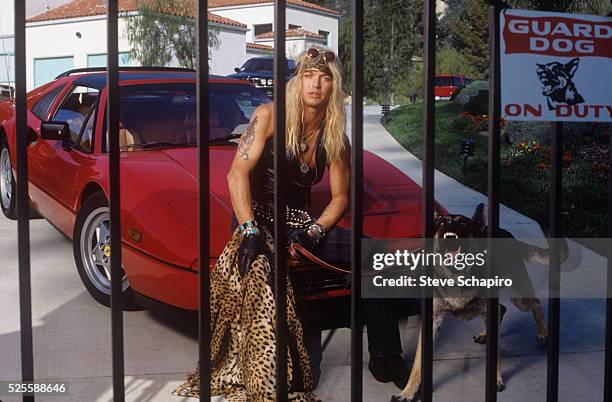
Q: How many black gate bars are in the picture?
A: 9